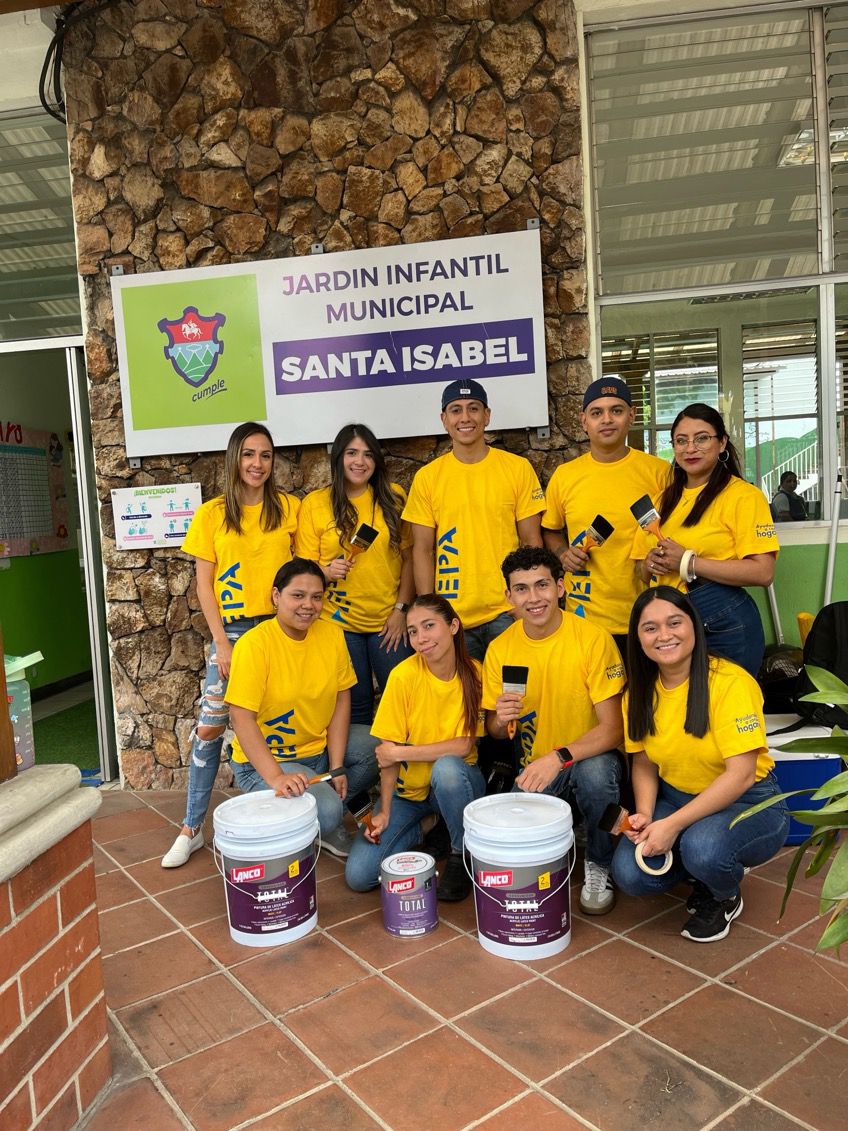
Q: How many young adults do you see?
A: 9